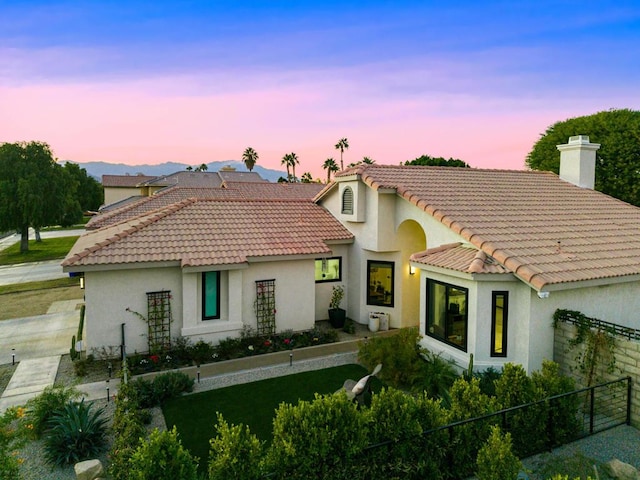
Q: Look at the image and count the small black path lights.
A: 6